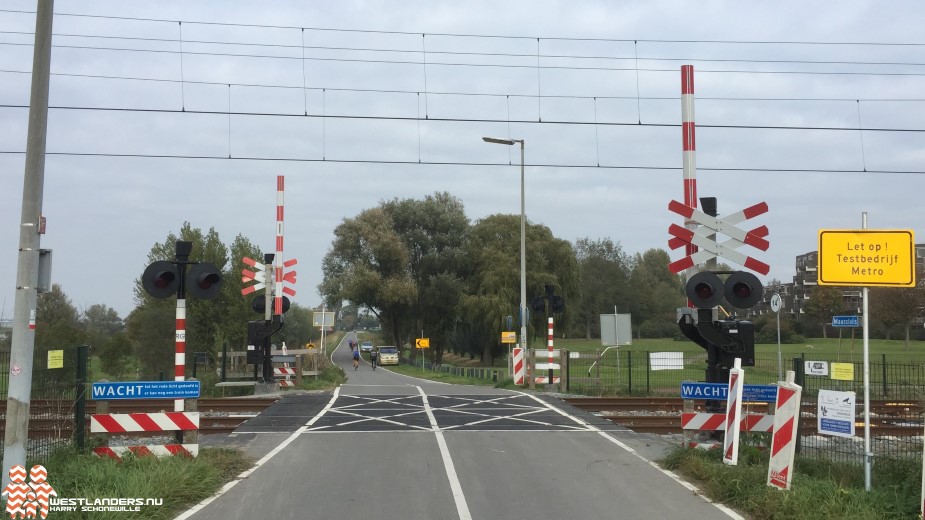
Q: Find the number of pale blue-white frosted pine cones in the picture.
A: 0